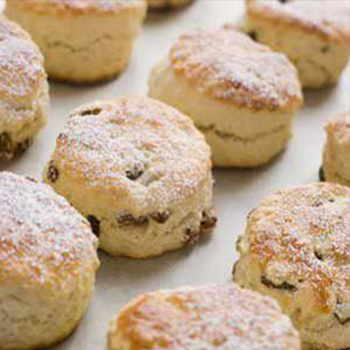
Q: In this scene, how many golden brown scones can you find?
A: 10